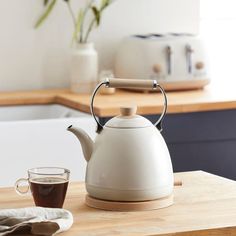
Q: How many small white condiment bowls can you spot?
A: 0